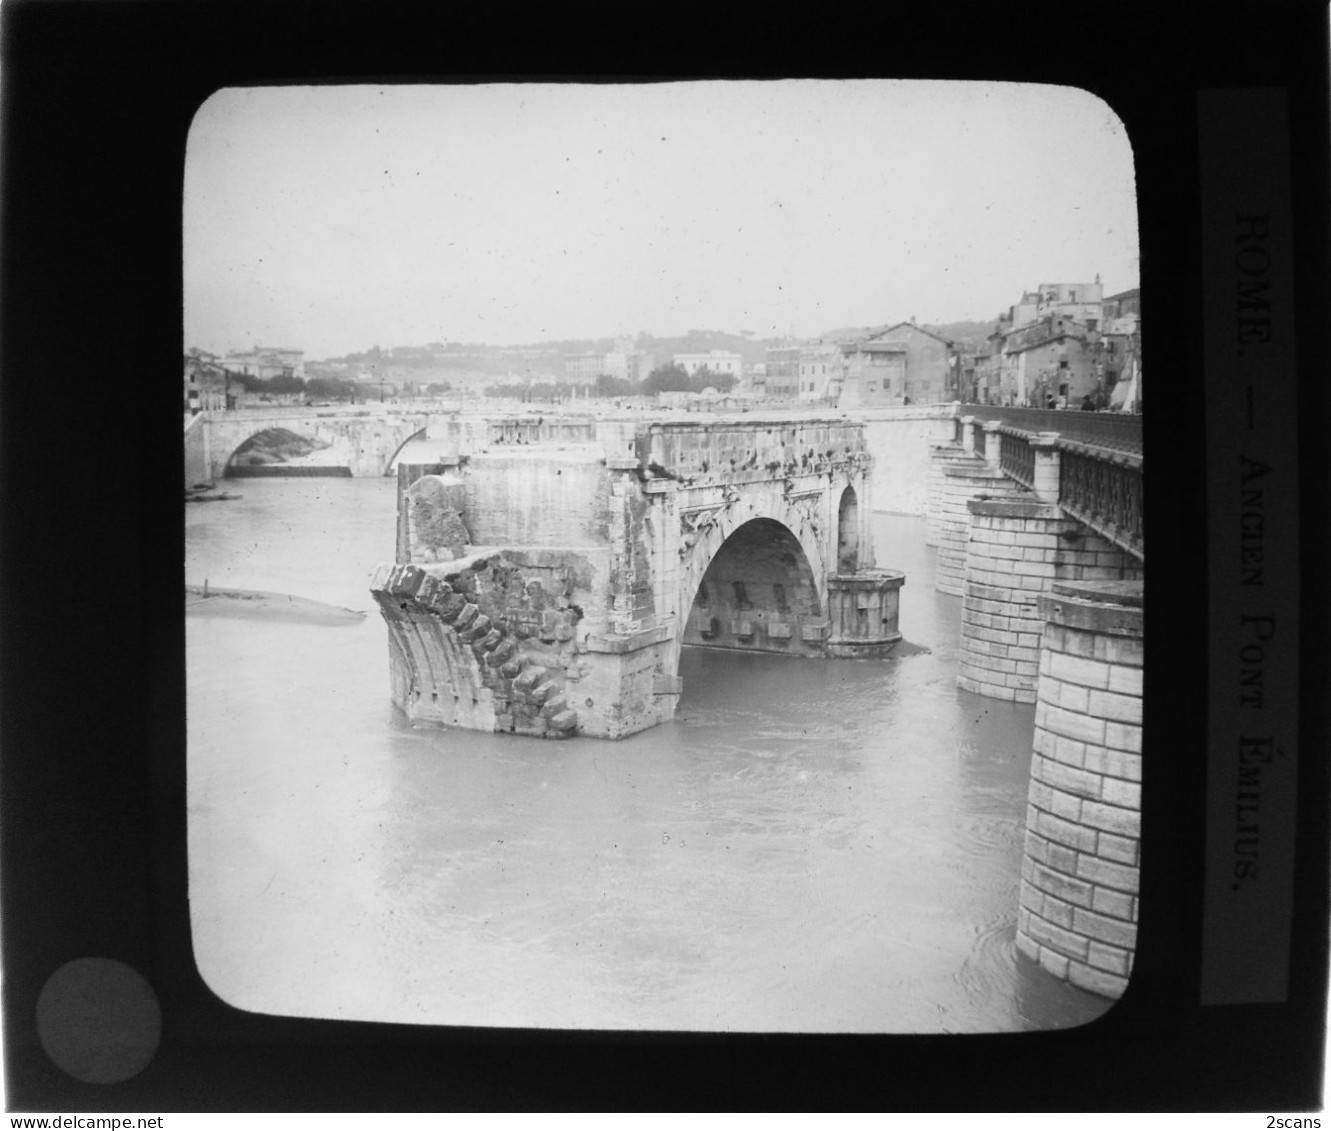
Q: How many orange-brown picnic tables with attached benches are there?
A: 0